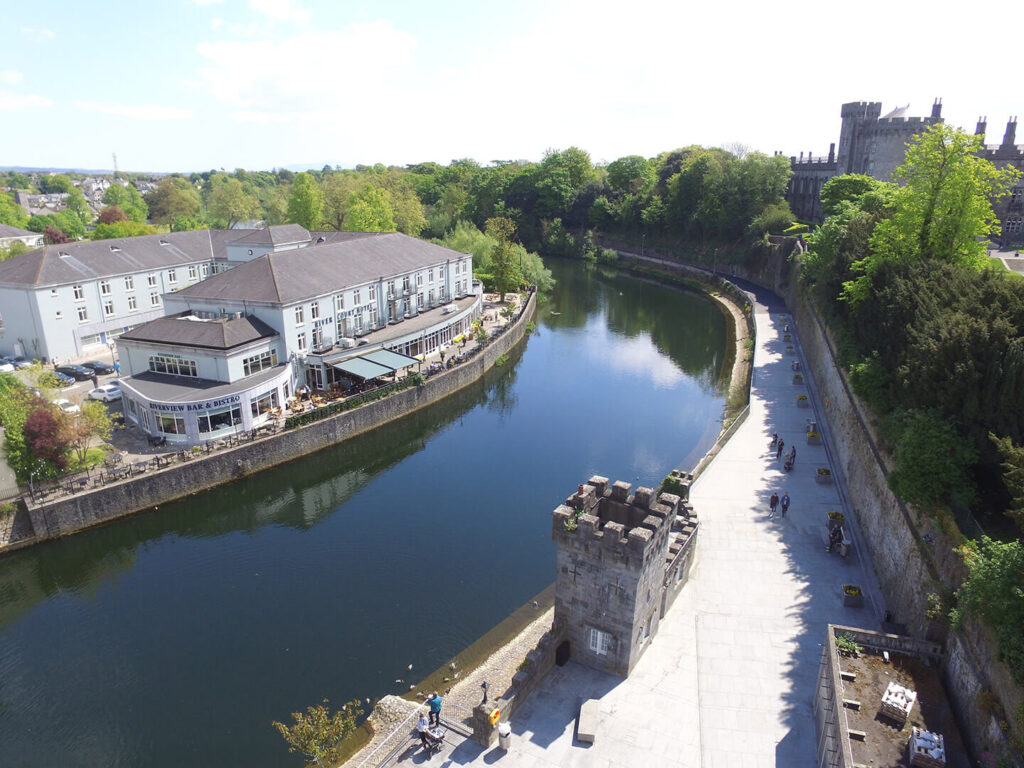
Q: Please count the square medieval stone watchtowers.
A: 1